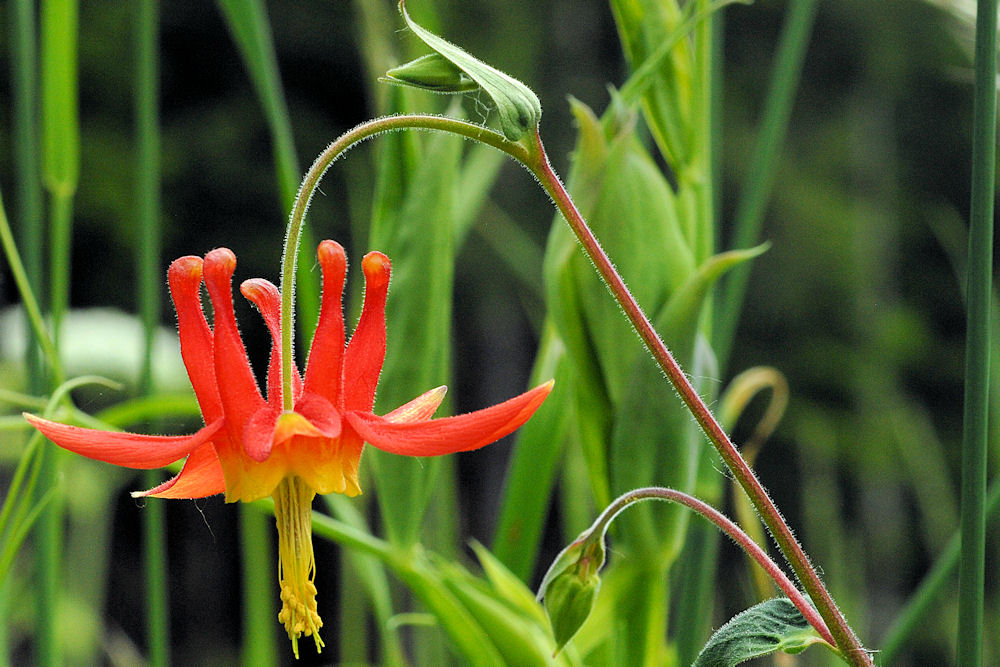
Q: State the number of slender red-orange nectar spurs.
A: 5